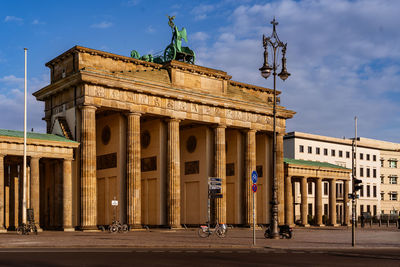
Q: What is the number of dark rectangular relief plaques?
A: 5